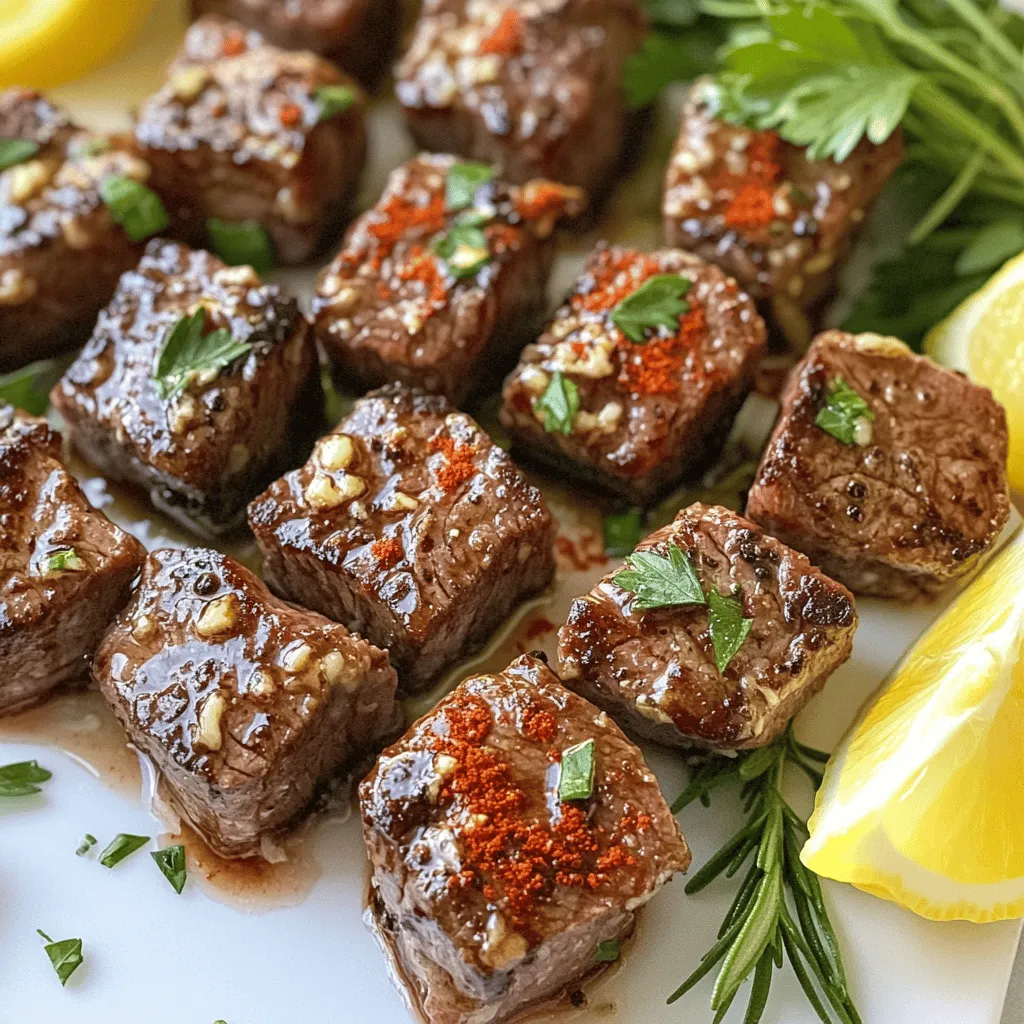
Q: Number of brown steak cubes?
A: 14